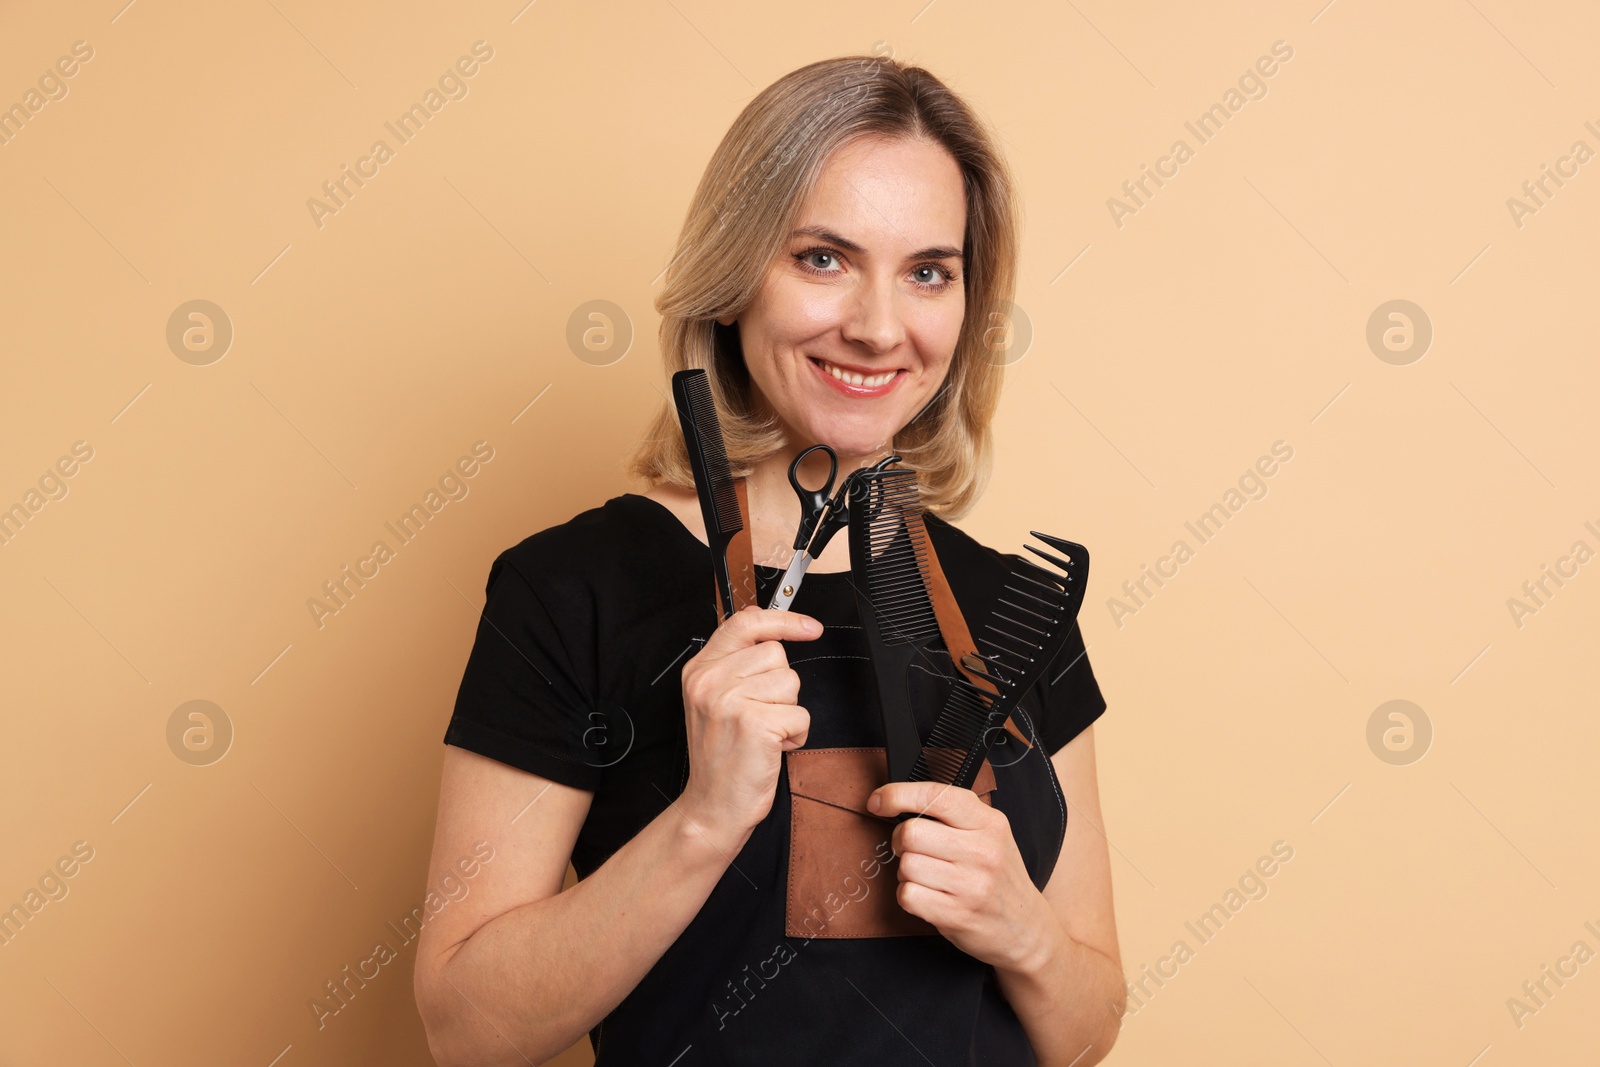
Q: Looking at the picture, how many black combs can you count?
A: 3